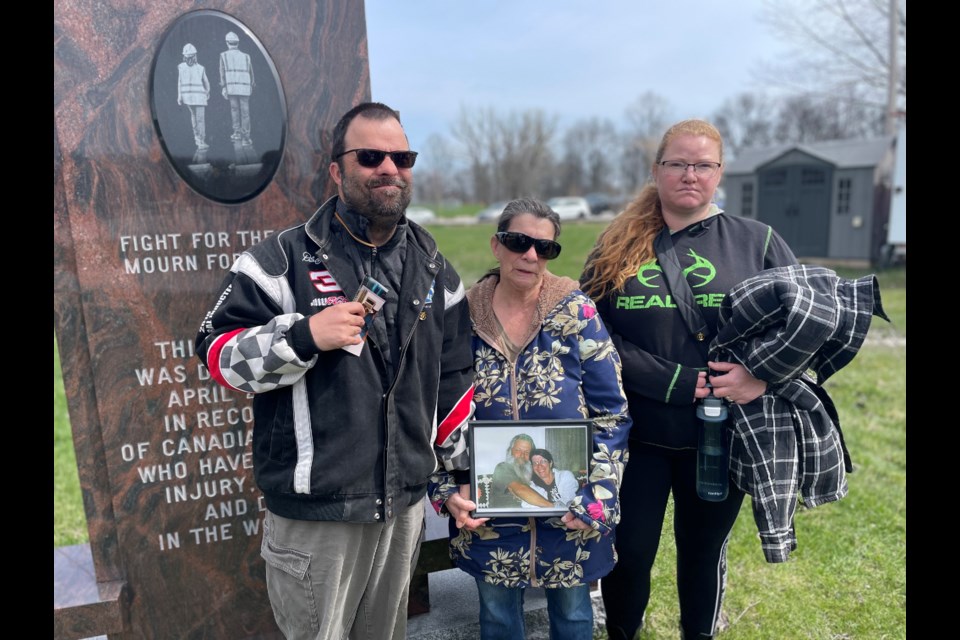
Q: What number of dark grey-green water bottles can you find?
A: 1